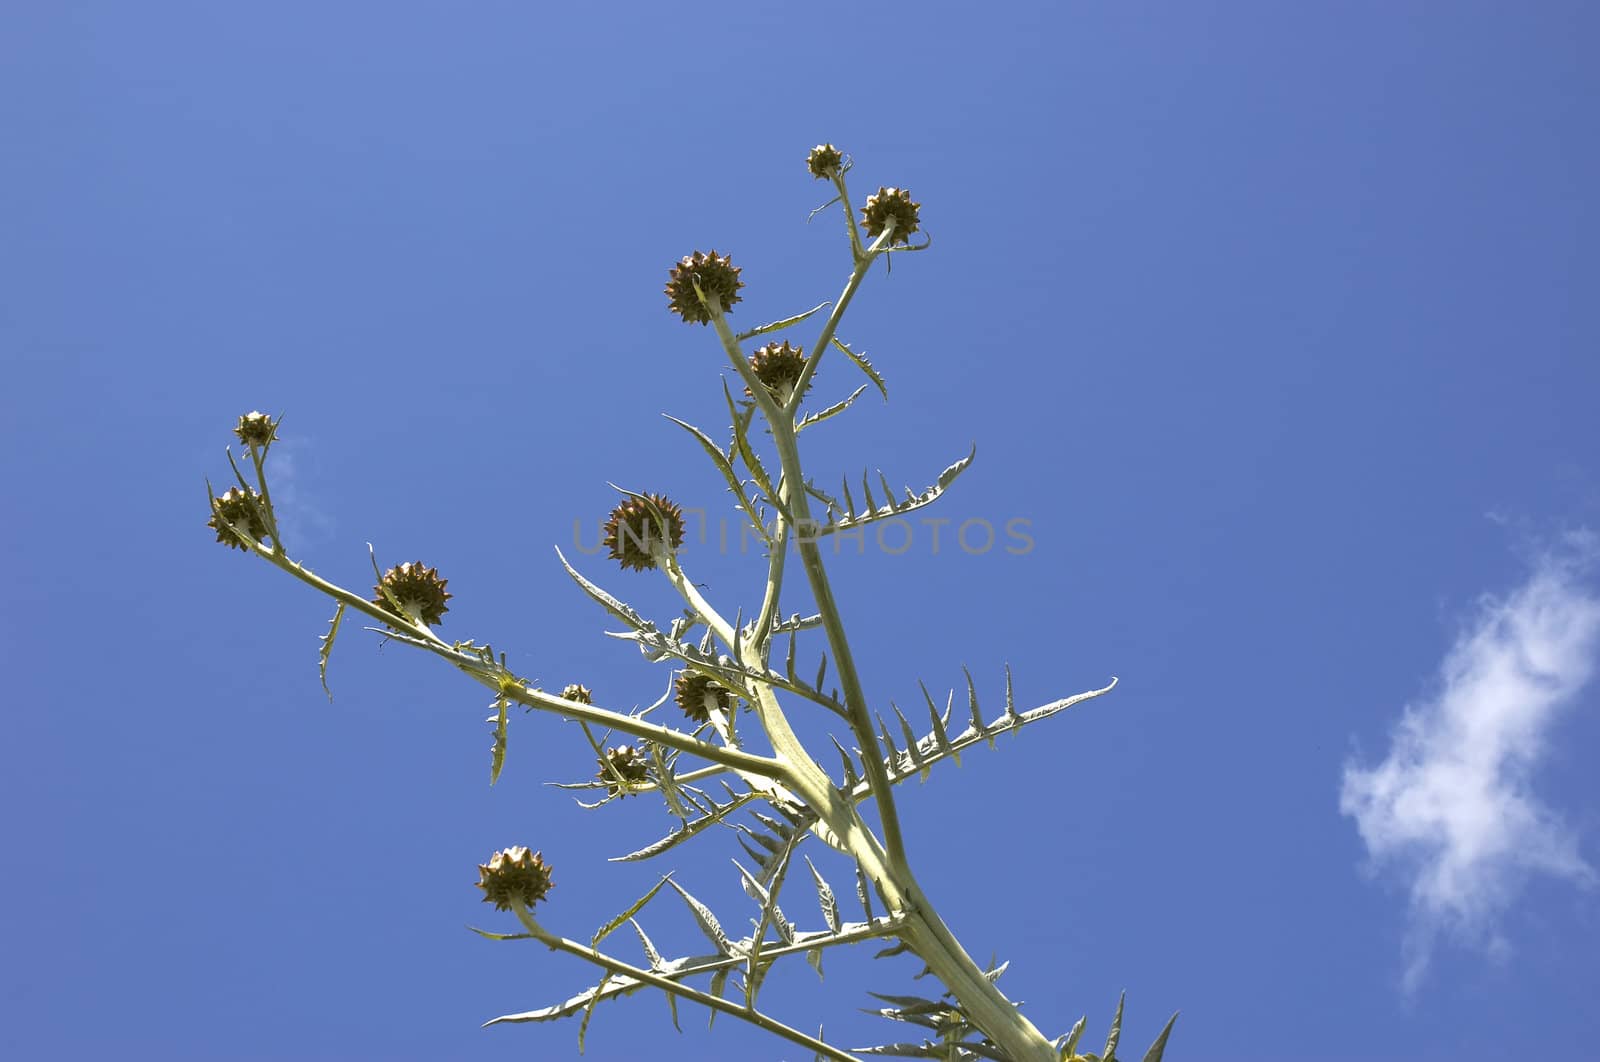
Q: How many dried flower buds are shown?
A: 12